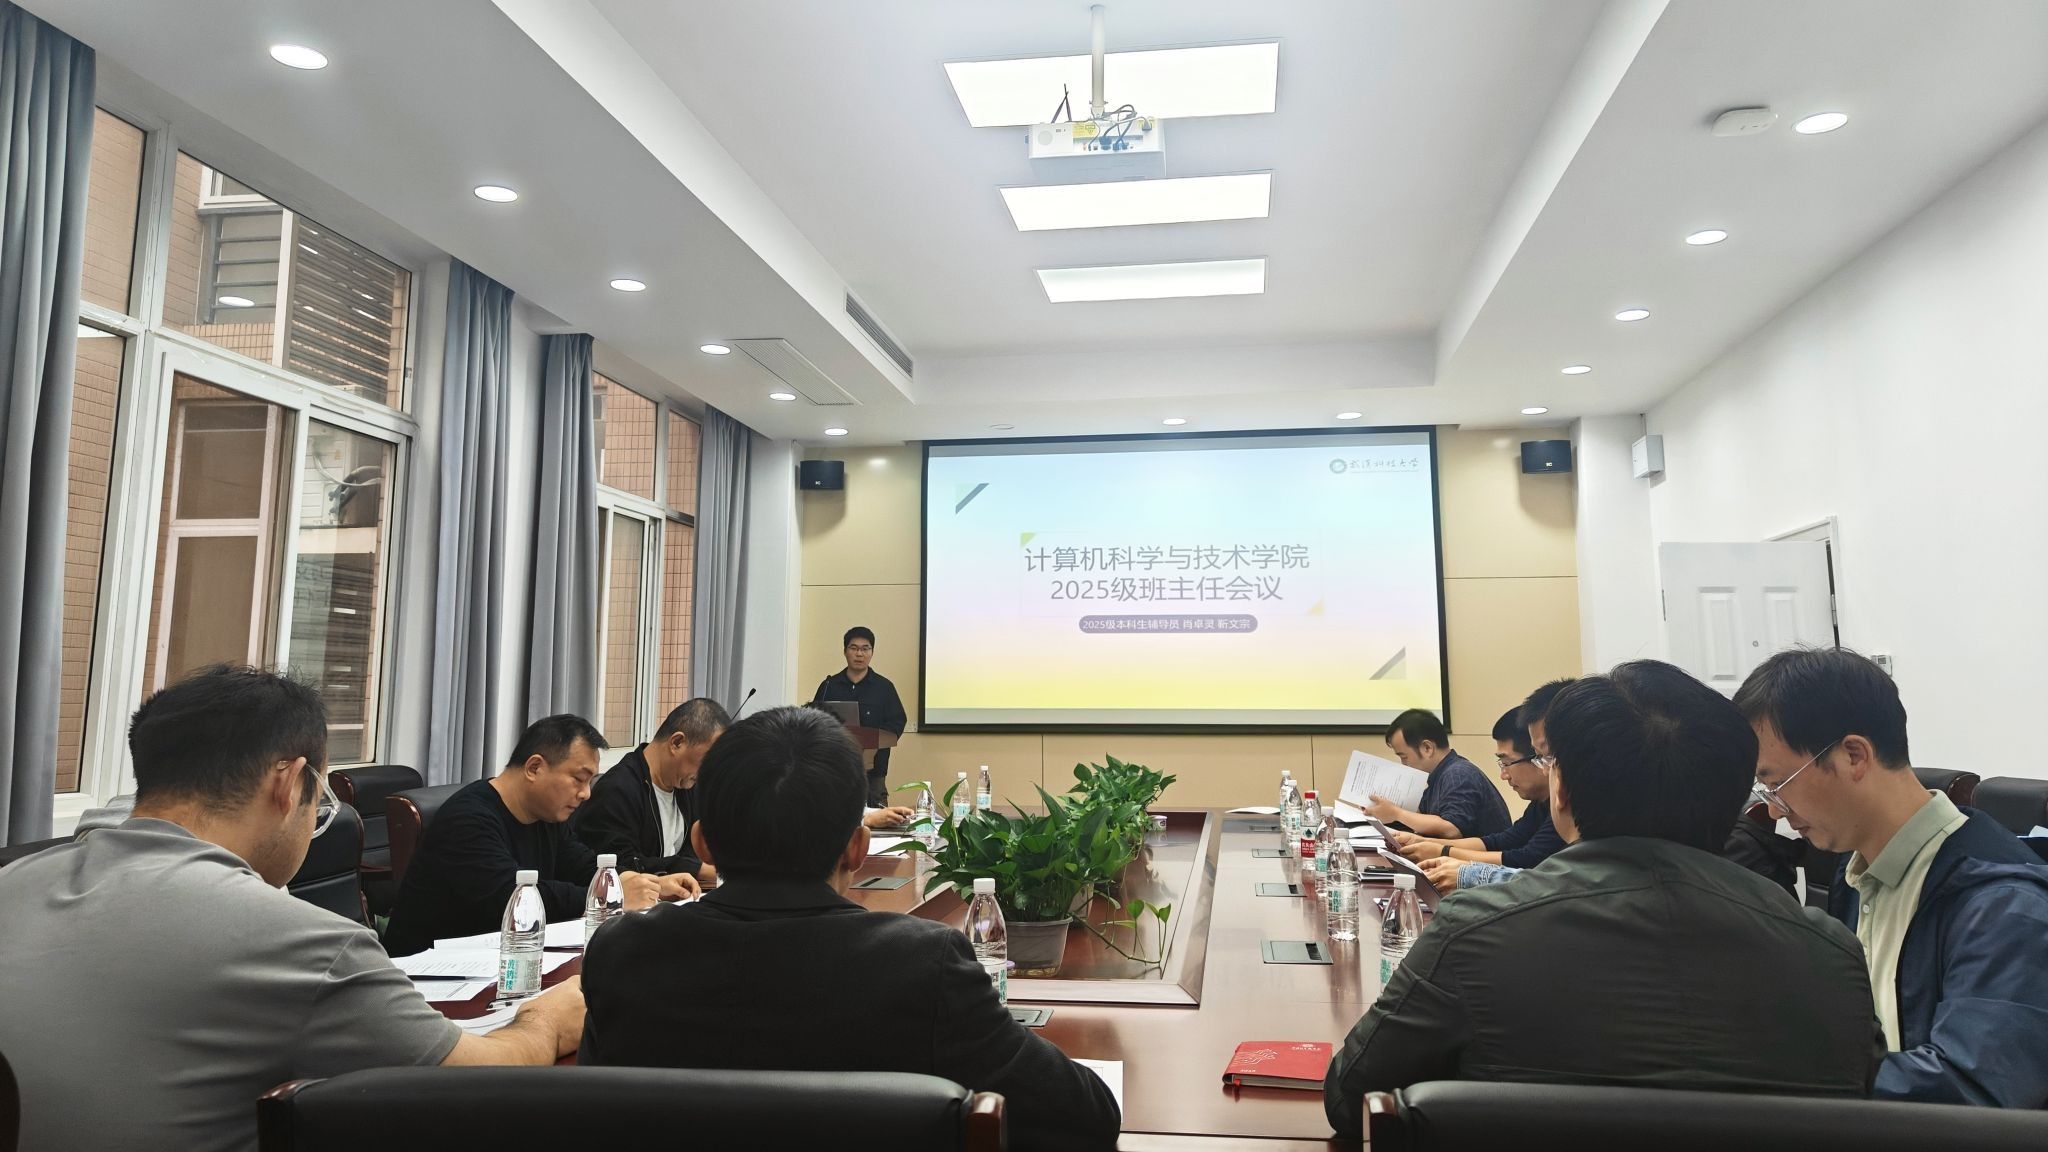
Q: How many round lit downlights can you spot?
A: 13